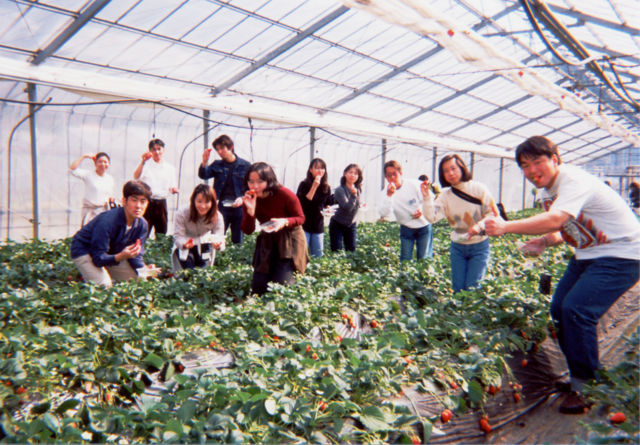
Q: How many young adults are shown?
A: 11